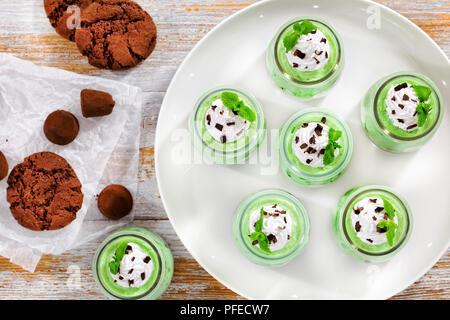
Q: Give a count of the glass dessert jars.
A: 7